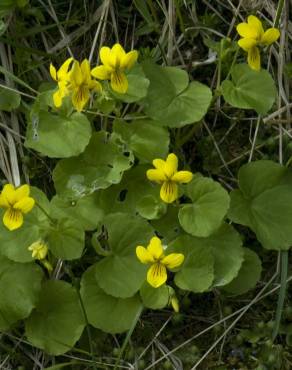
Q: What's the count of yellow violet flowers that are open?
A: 7